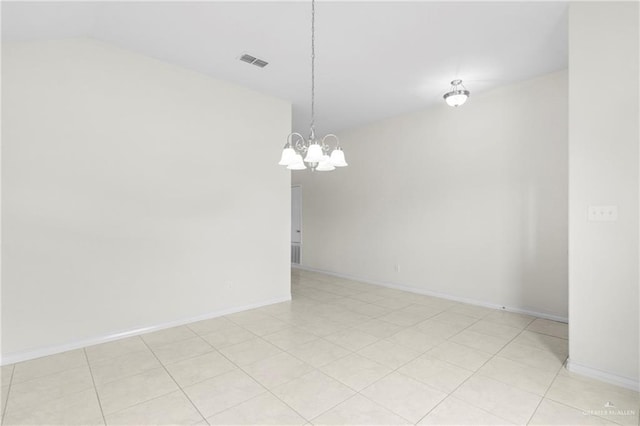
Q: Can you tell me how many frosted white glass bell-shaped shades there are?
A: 5